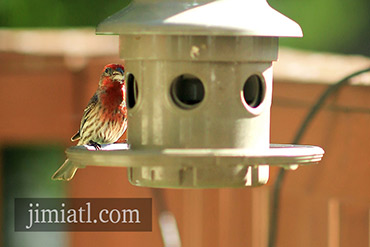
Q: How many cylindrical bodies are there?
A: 1